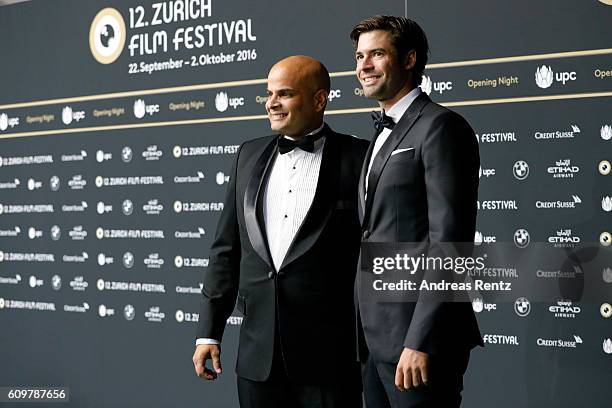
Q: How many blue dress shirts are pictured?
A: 0